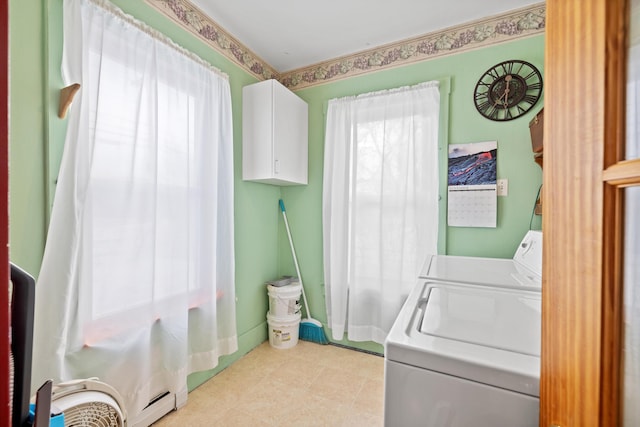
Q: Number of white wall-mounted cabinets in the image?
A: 1